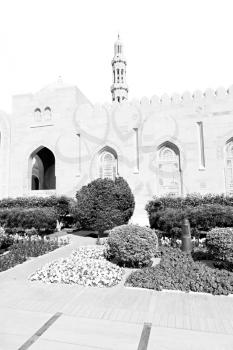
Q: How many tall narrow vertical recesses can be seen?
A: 3